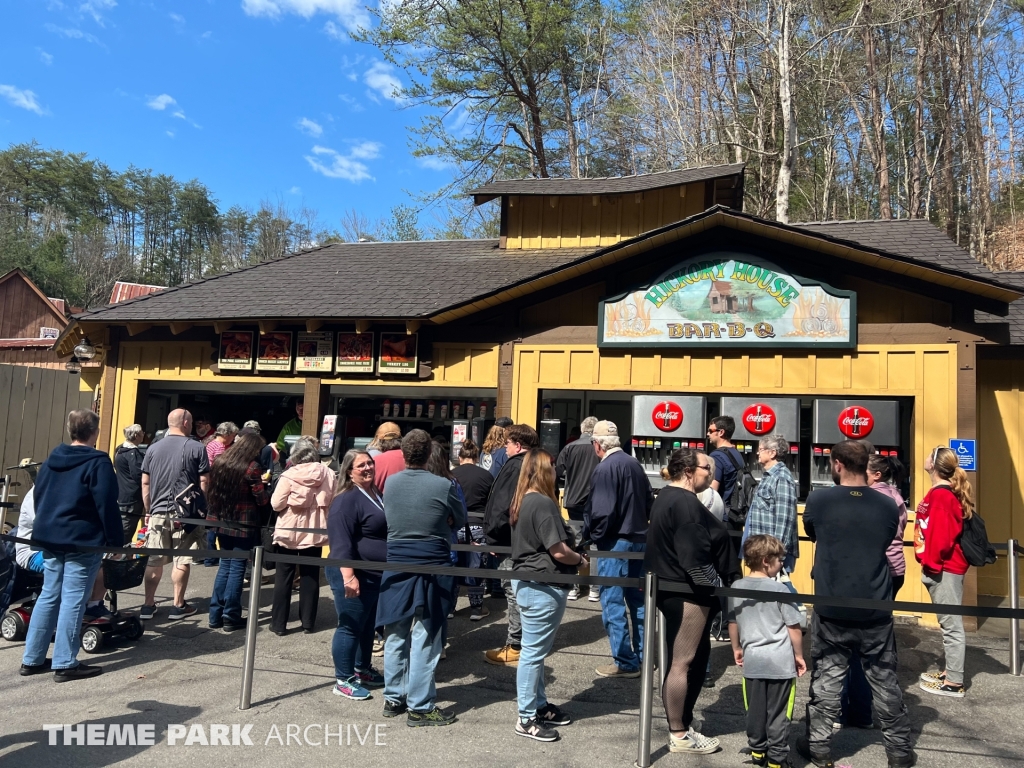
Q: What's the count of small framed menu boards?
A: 5